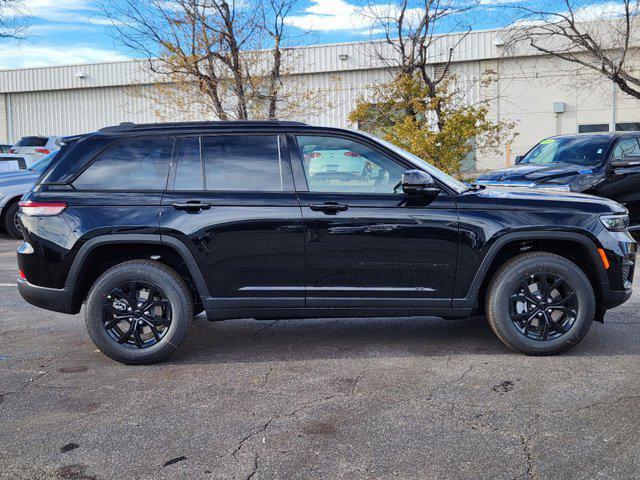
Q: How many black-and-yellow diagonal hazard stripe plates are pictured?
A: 0